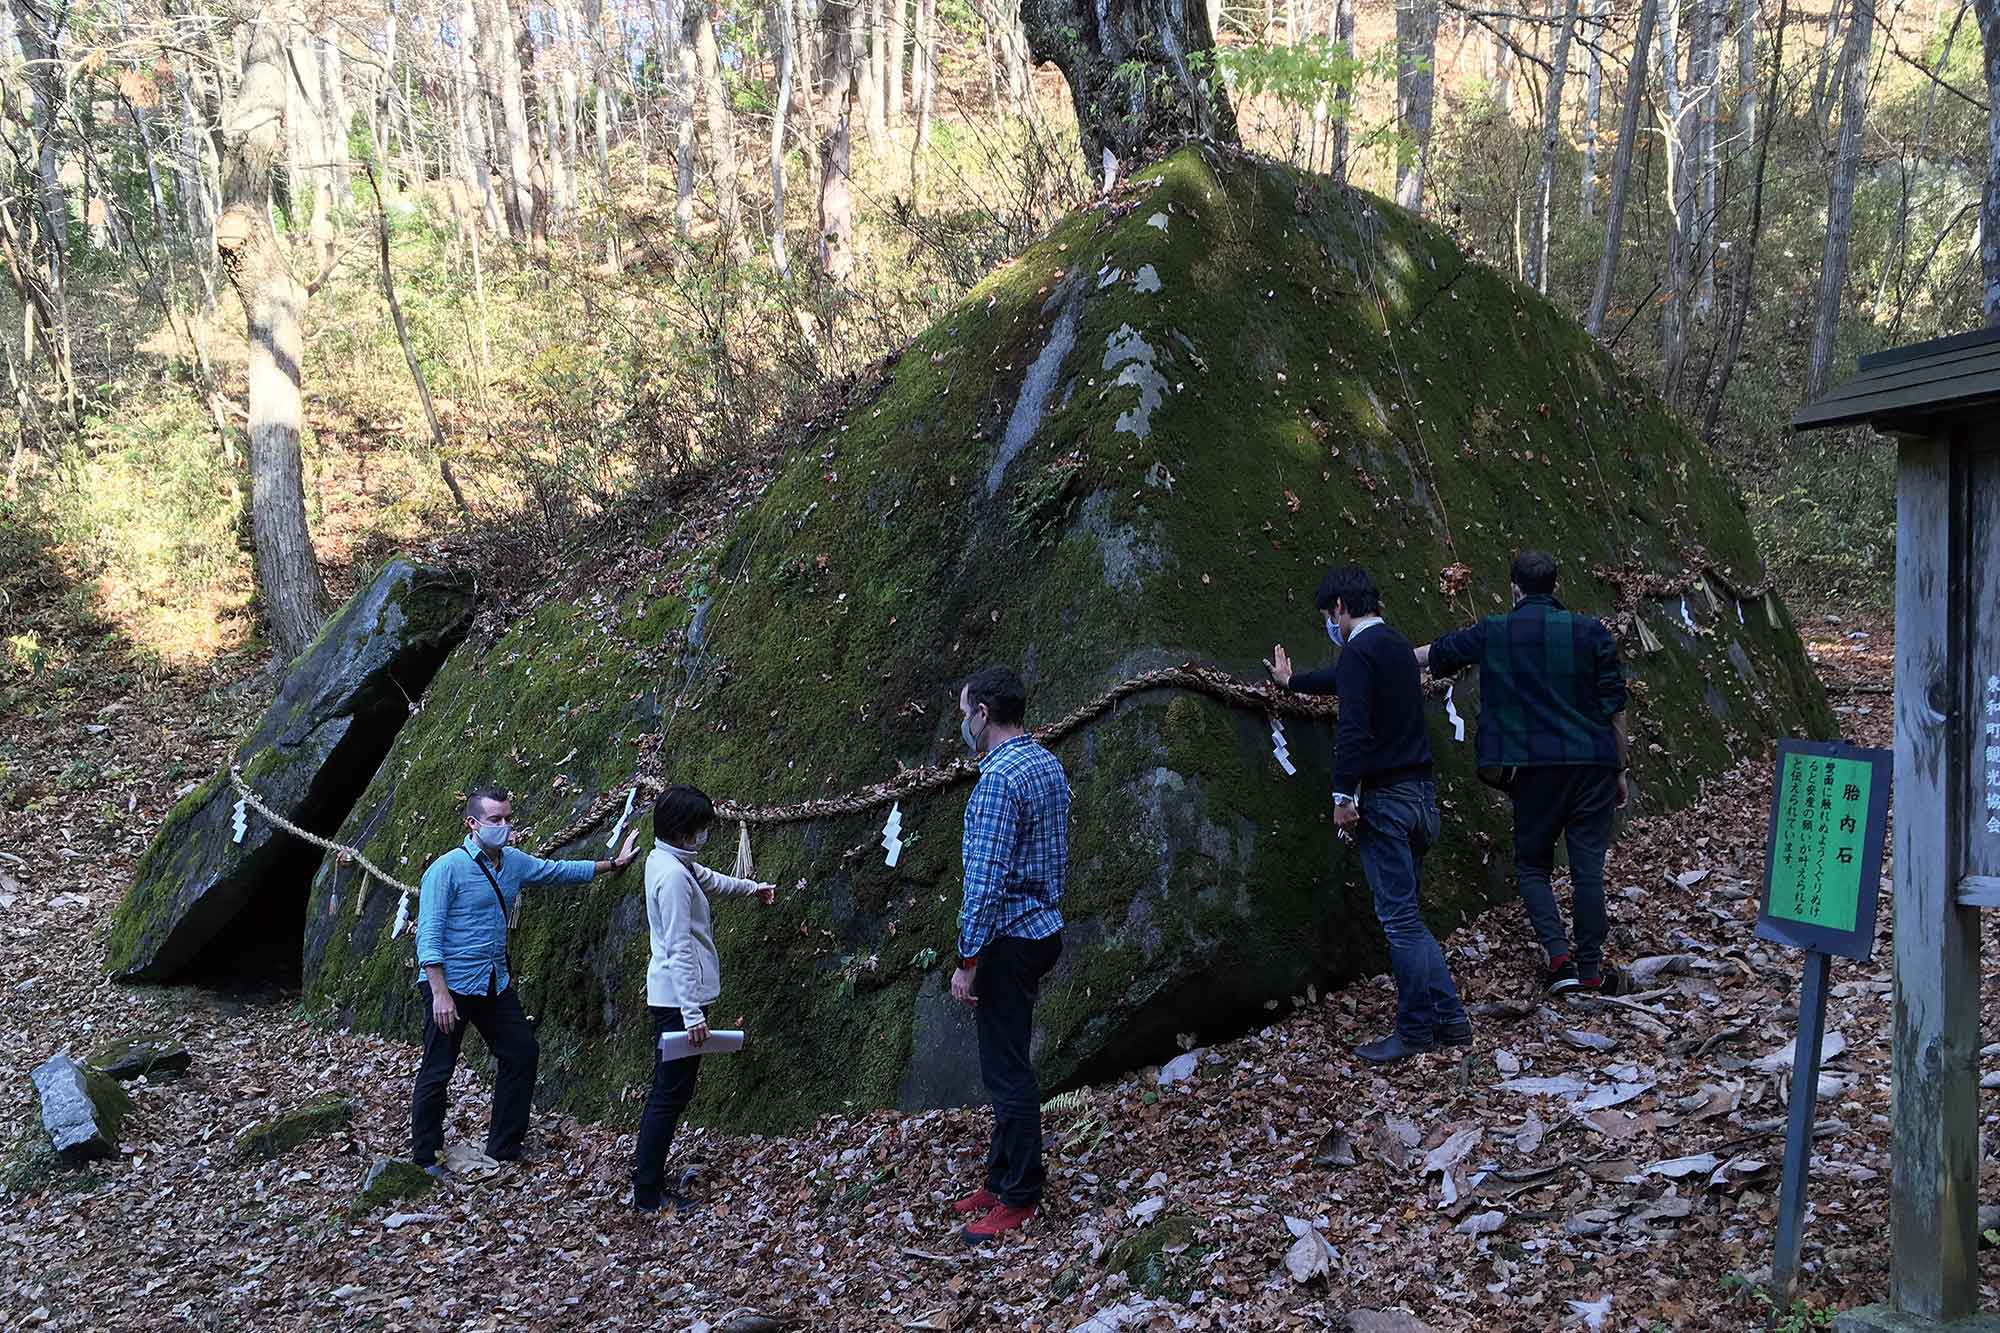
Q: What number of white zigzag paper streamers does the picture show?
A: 8